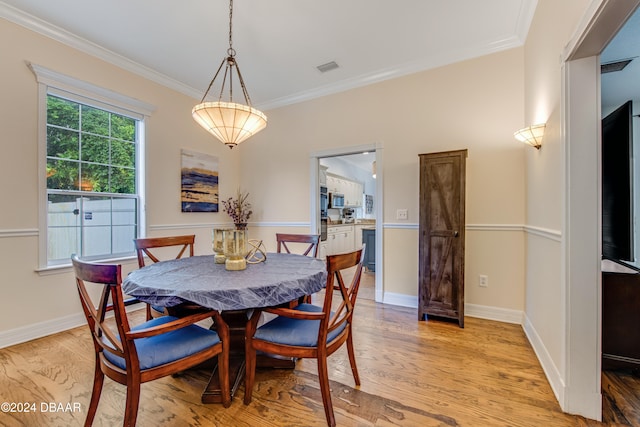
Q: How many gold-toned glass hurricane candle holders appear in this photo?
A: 2